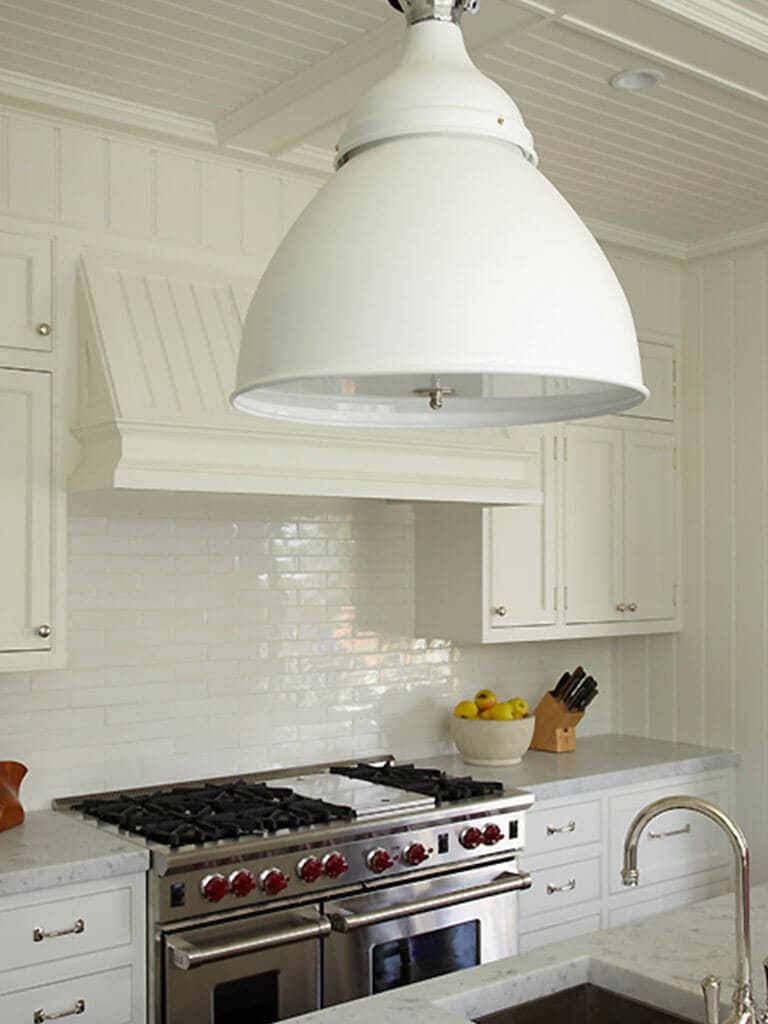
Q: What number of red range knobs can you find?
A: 9